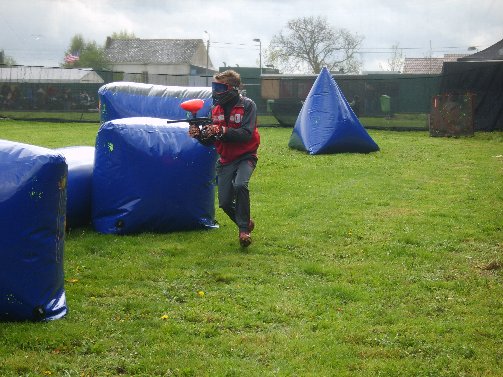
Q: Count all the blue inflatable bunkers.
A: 5